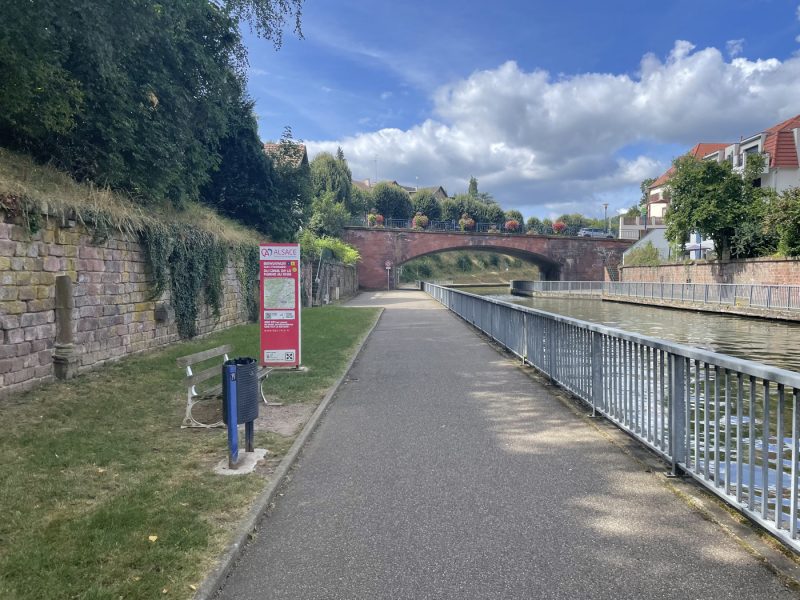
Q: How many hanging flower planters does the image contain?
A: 5